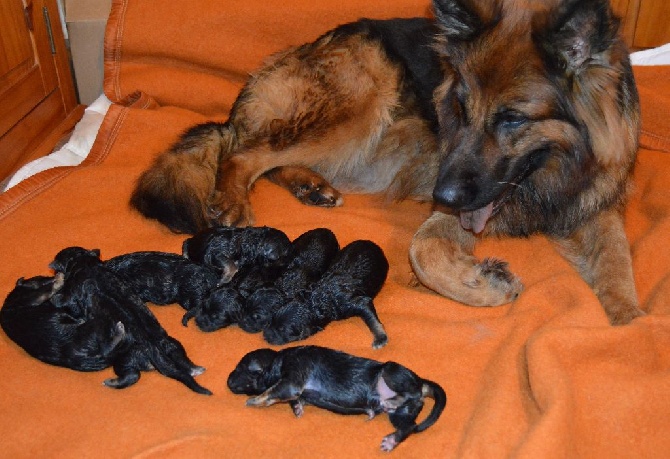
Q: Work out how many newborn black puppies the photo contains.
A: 8